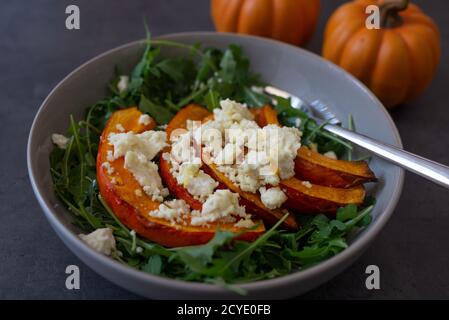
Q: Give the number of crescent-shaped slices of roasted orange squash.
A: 5